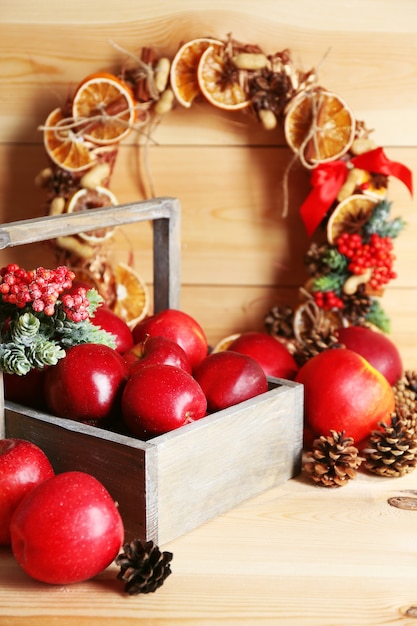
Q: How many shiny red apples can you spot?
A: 12